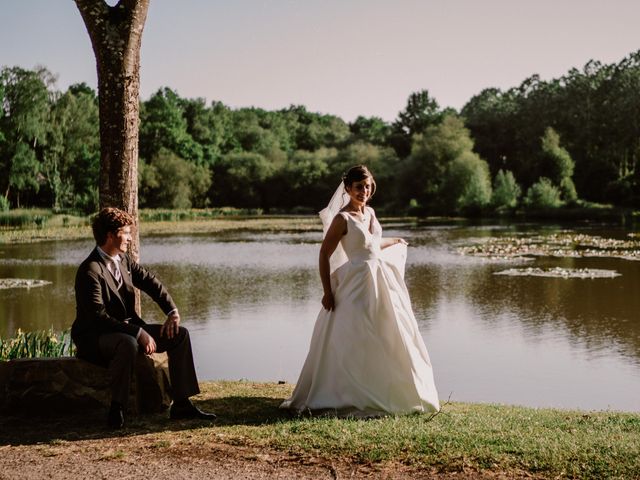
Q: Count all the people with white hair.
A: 0